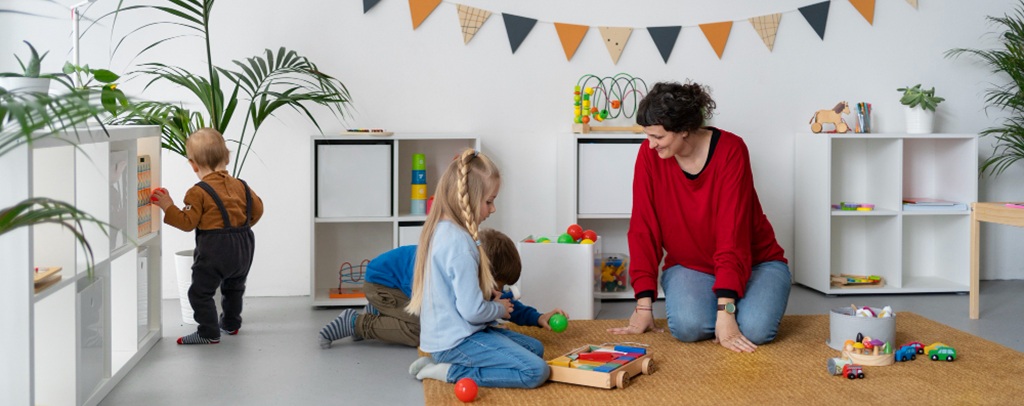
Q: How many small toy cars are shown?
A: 5